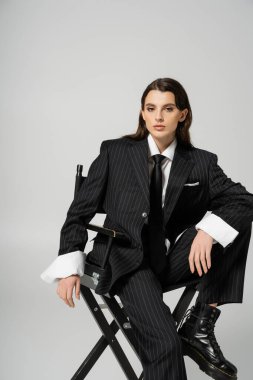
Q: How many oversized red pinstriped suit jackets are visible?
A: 0